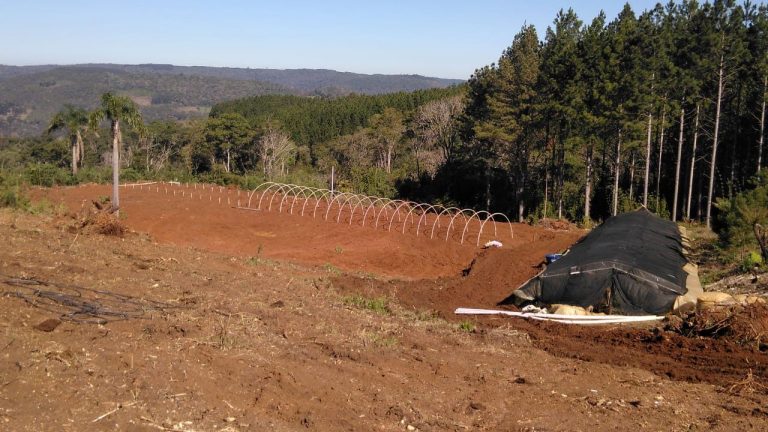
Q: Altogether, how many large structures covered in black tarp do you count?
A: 1